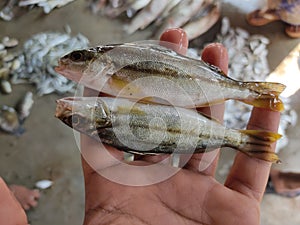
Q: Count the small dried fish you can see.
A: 2